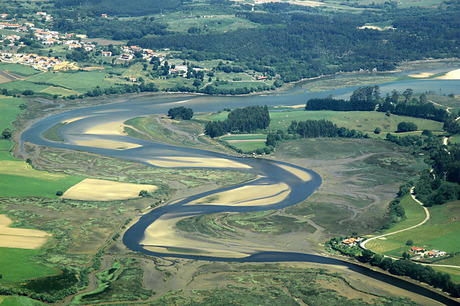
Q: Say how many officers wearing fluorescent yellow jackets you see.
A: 0